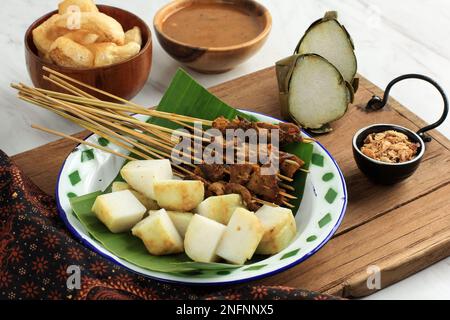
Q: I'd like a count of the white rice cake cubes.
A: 10